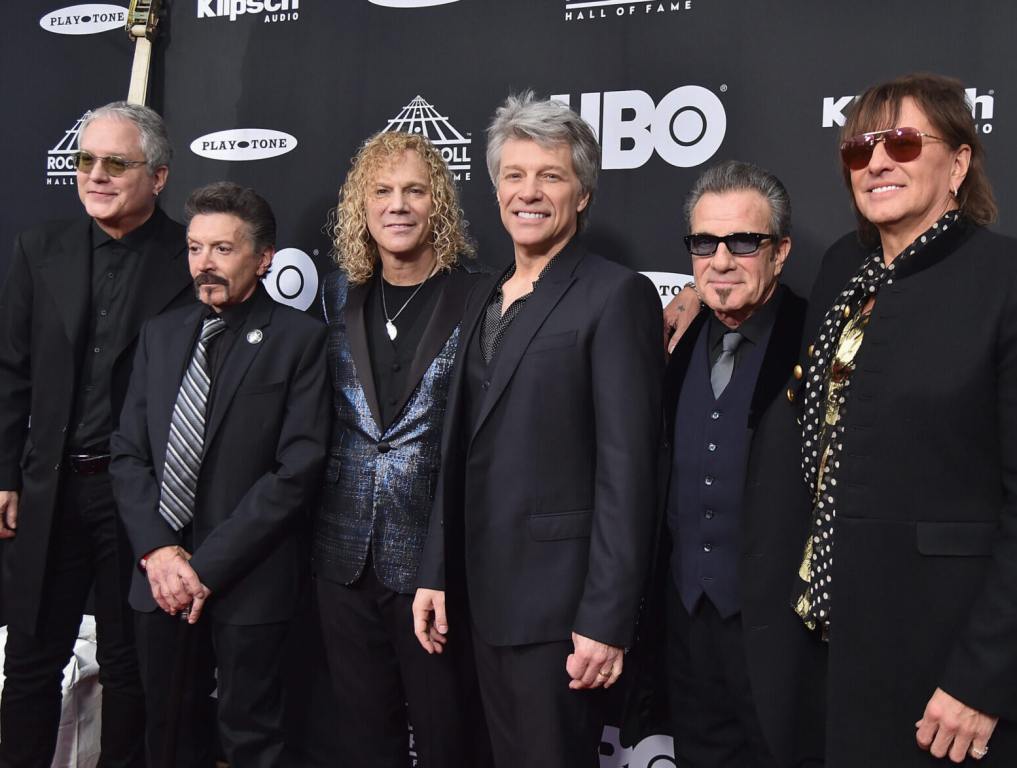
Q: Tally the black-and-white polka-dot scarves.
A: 1